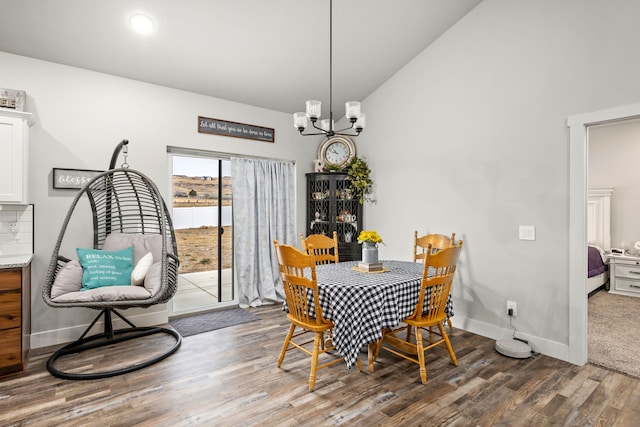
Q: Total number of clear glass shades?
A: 5